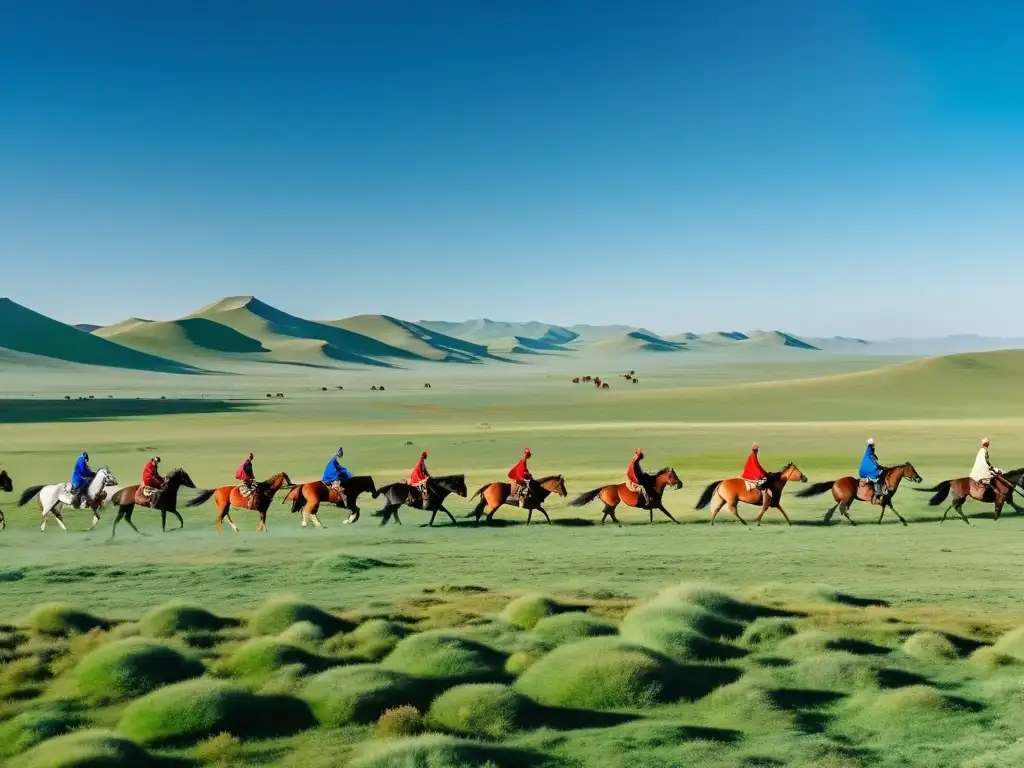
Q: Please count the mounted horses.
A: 10